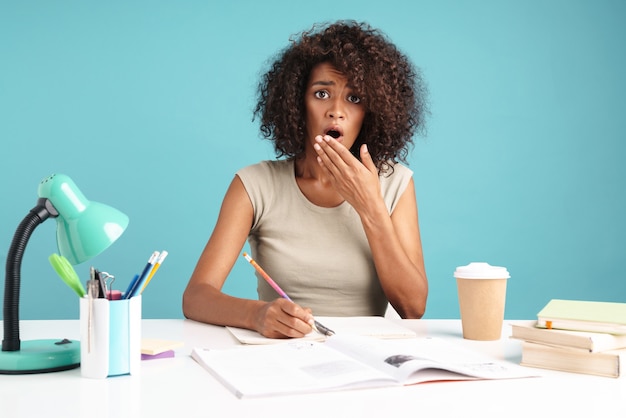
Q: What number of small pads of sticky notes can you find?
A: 2